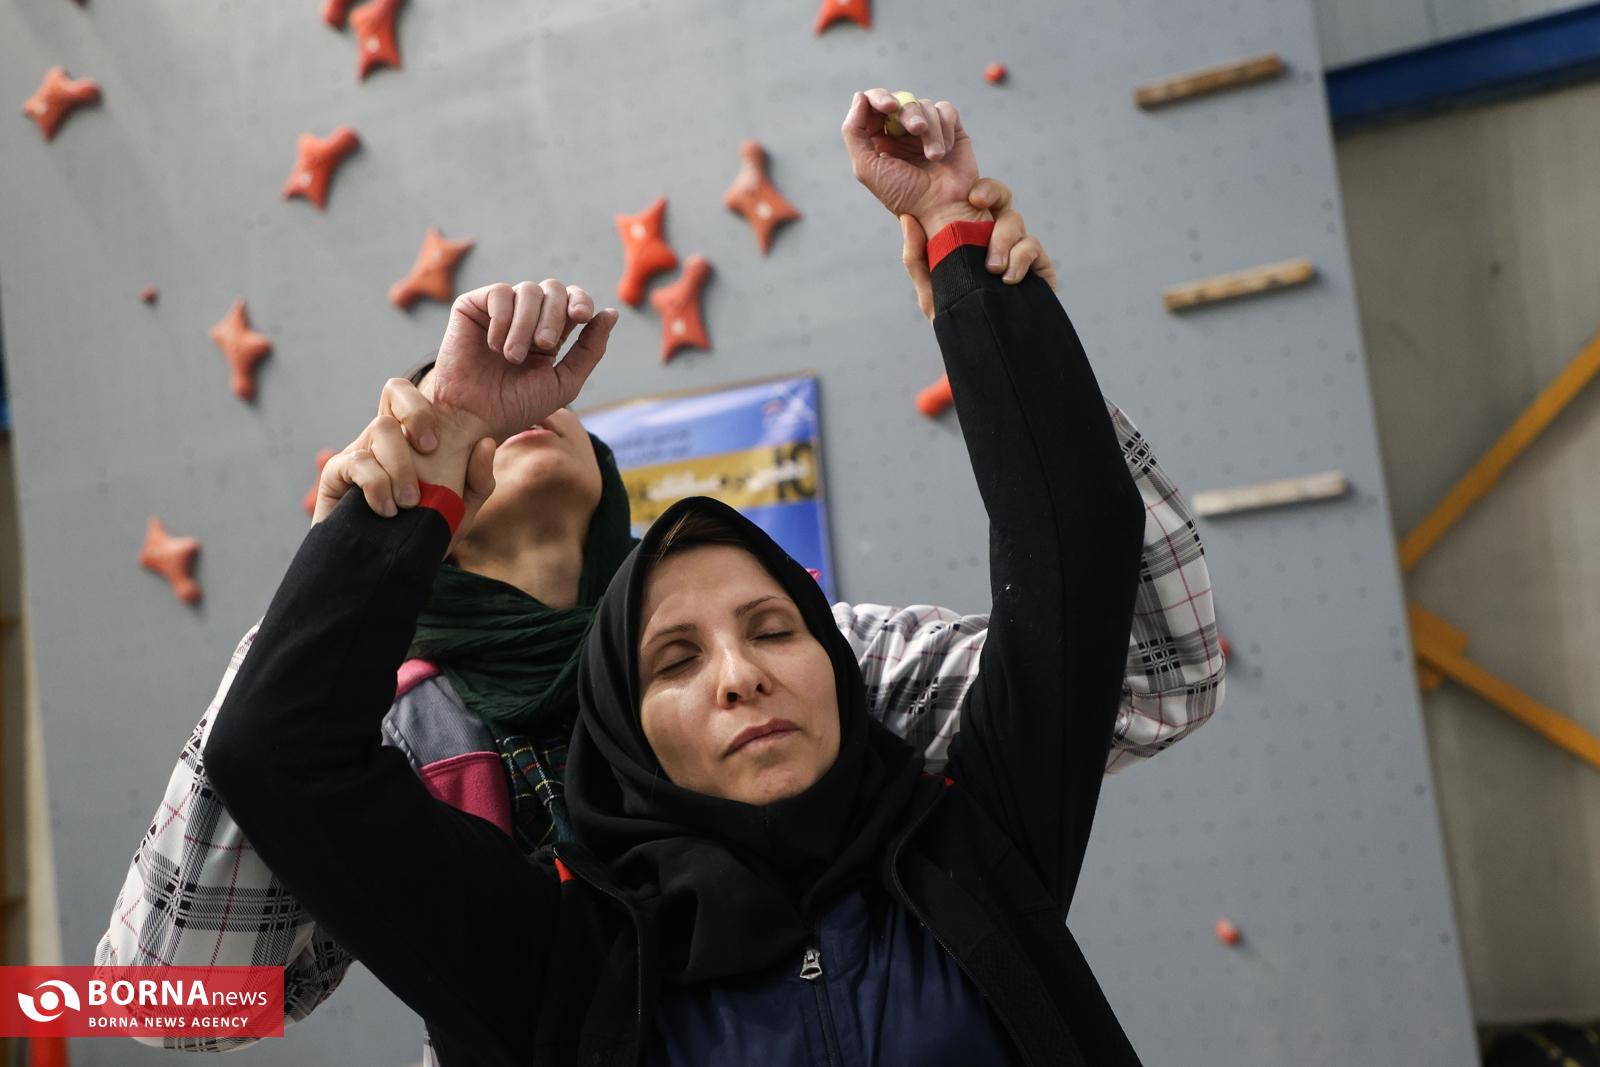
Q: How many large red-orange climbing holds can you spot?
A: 13